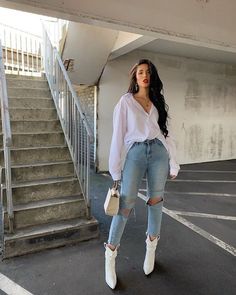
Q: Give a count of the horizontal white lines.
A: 4